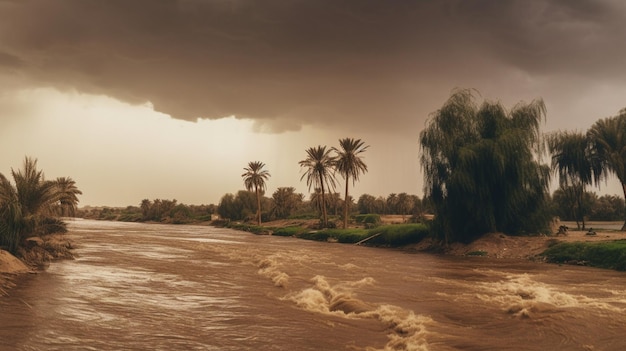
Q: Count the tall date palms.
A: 3